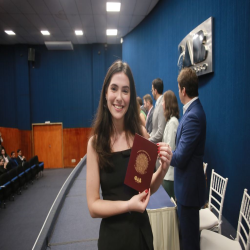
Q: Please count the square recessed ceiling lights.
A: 5